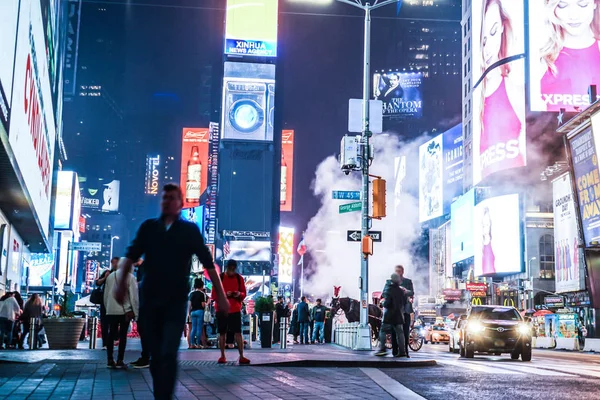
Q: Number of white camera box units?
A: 1